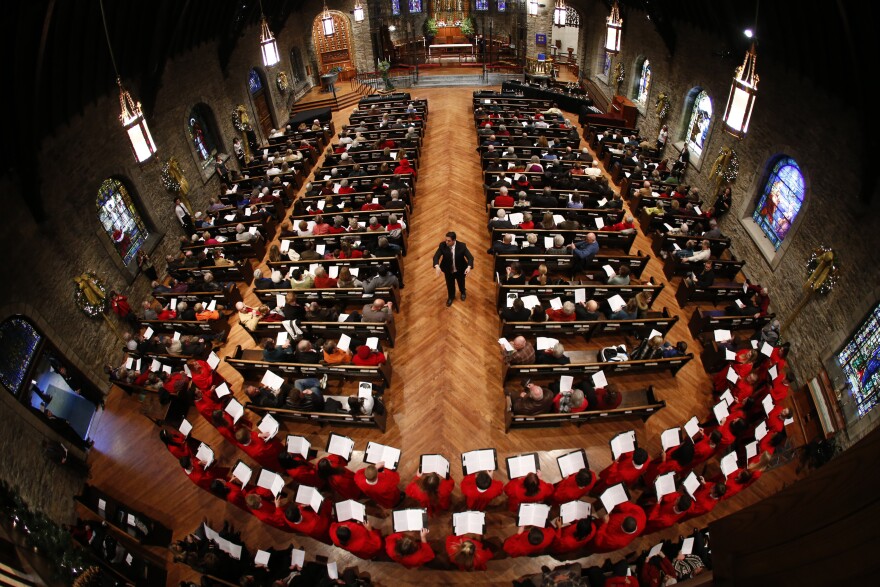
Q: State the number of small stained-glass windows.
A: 4